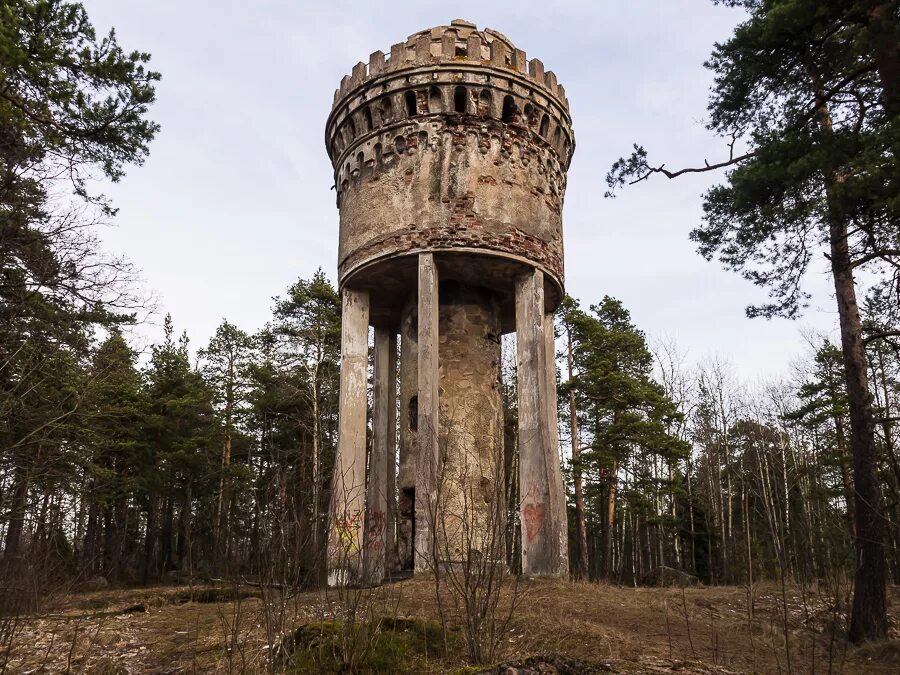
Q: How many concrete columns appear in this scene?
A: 5